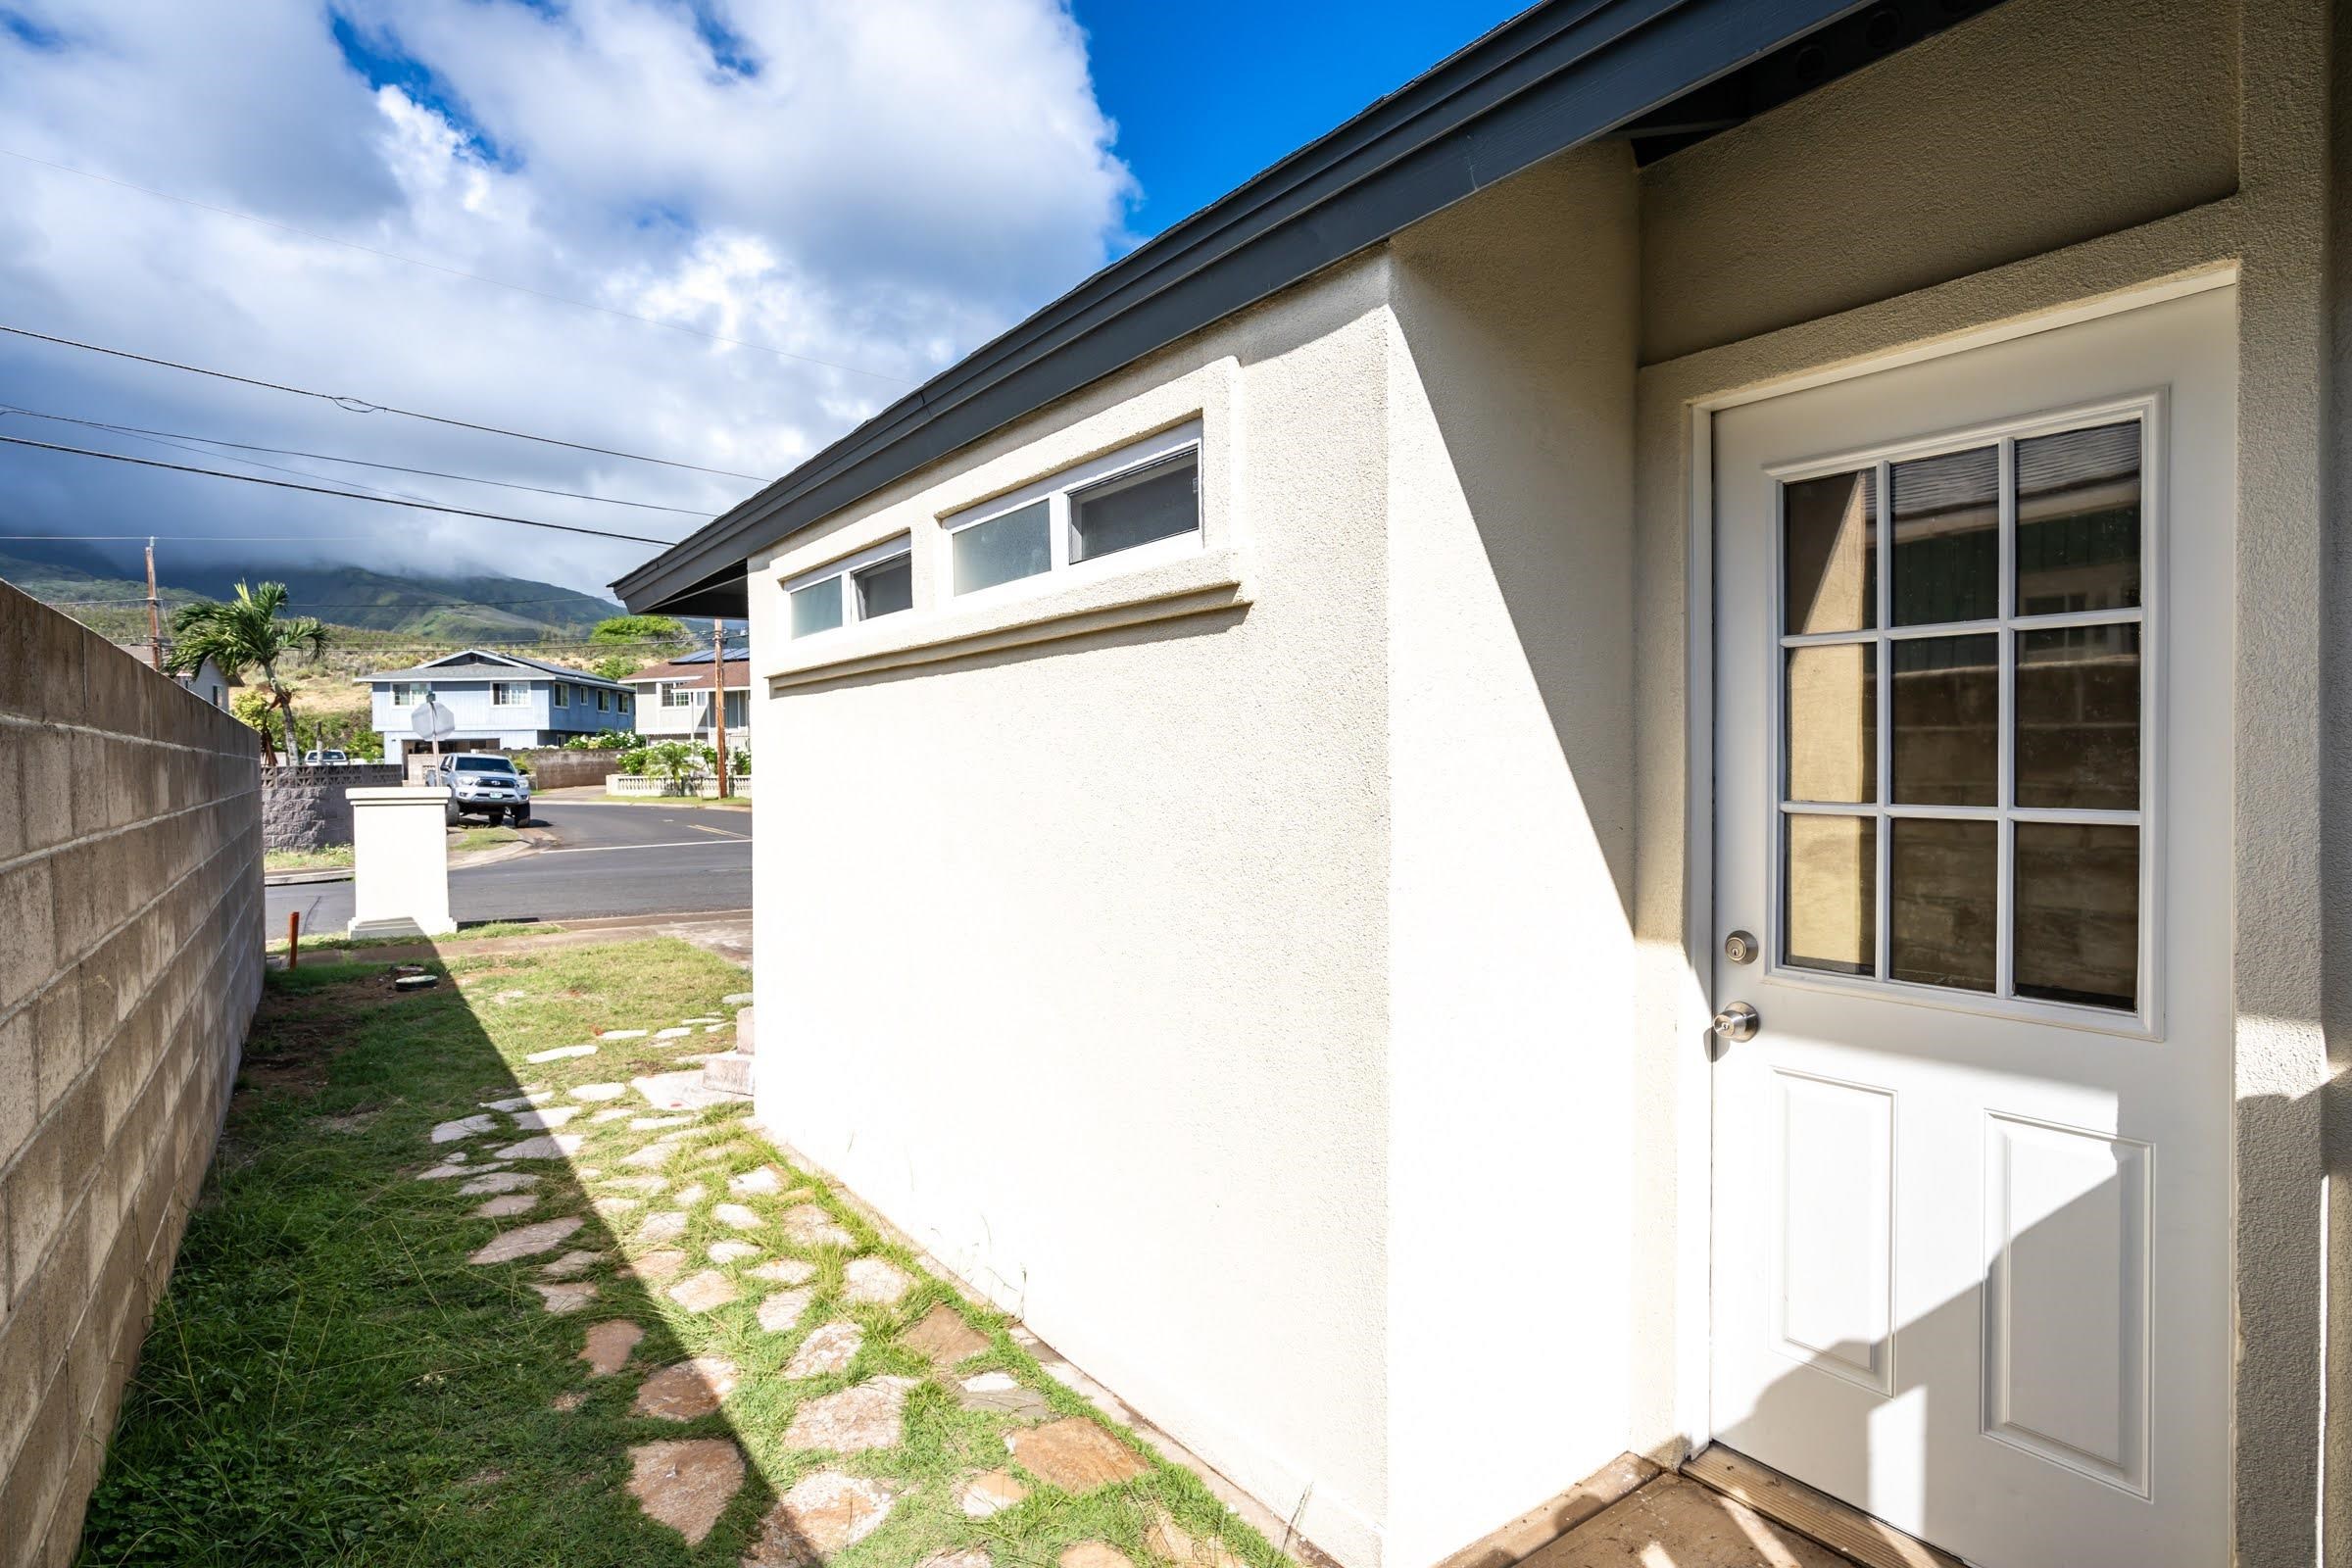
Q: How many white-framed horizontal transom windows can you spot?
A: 2